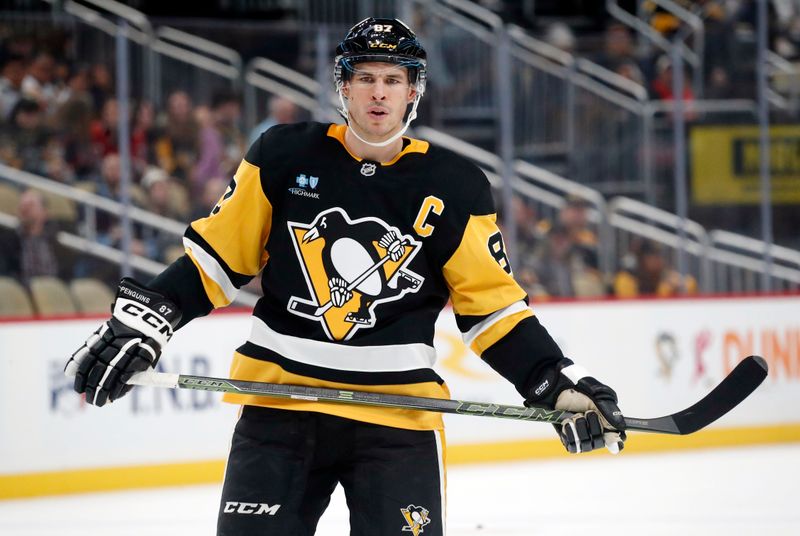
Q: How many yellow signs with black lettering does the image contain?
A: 1